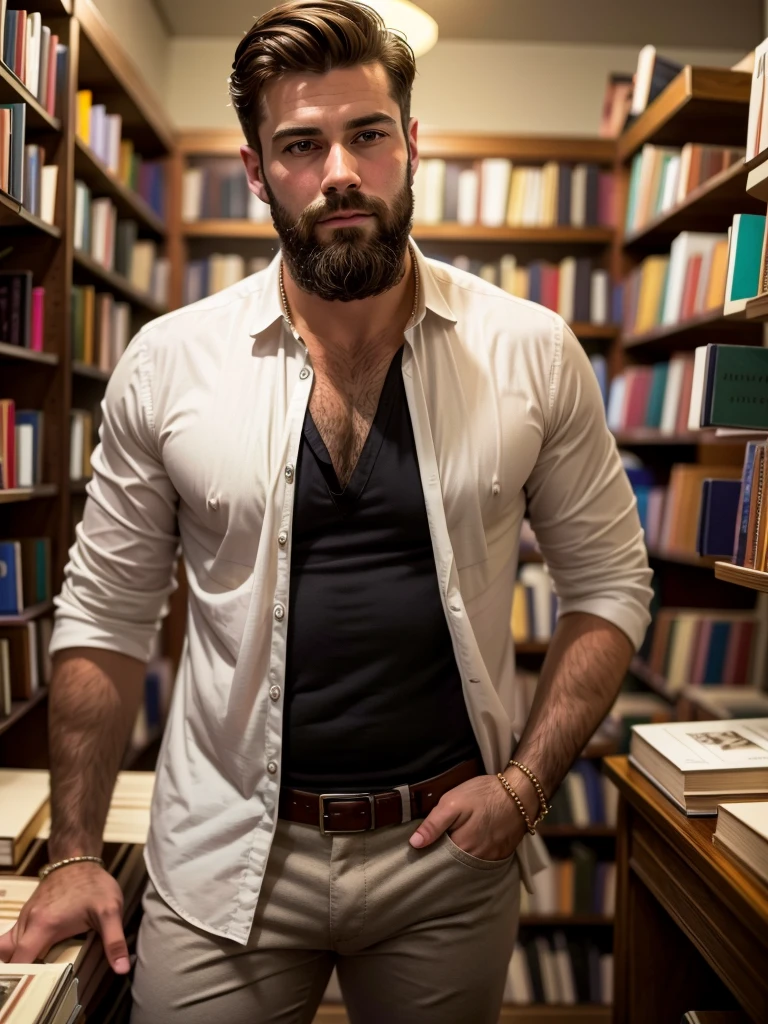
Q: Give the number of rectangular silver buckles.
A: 1